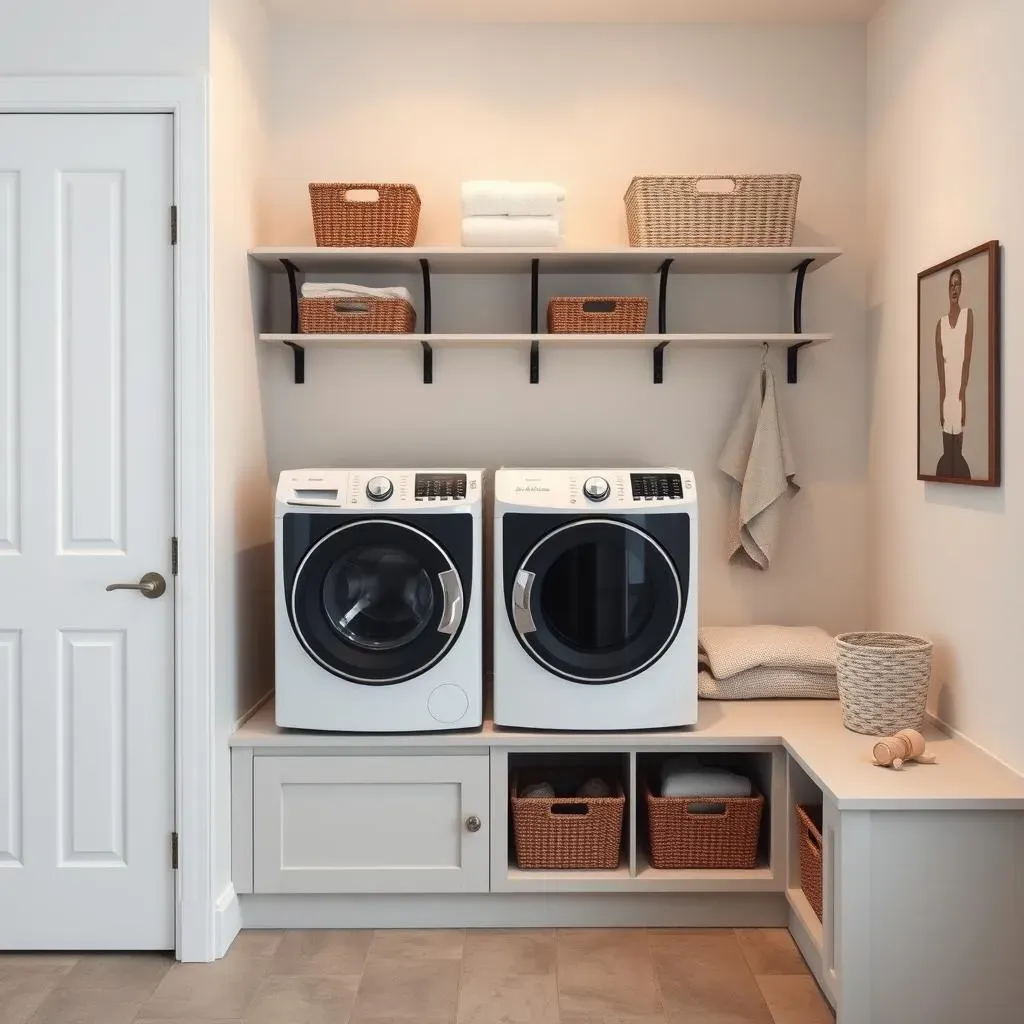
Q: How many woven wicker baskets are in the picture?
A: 8